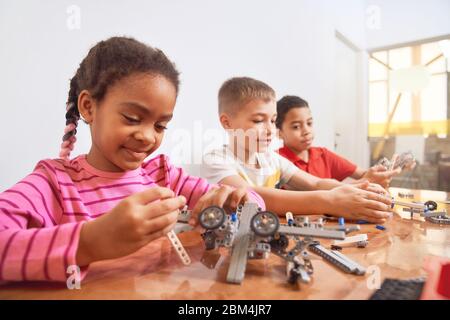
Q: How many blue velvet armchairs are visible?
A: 0